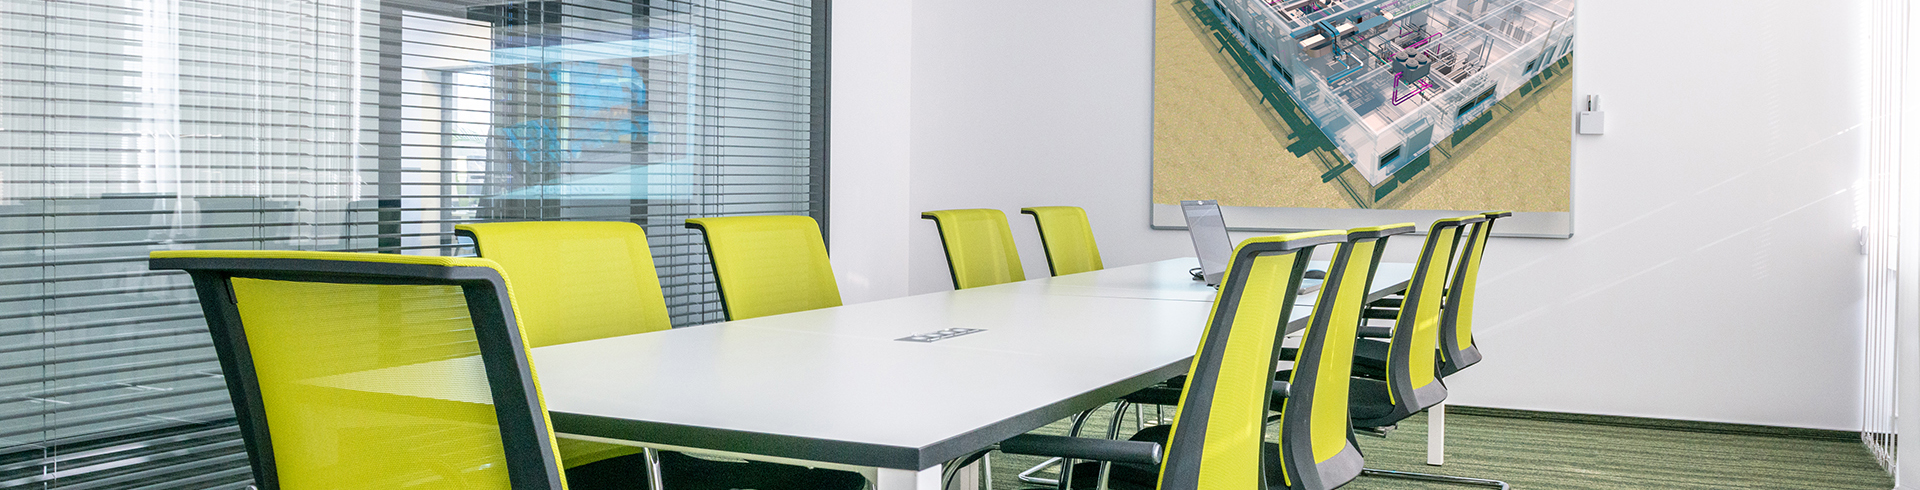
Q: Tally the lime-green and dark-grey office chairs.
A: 9